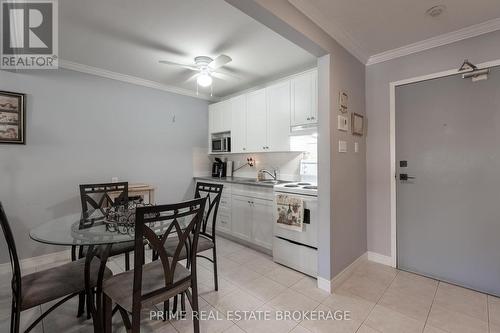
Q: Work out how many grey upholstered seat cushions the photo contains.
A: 4